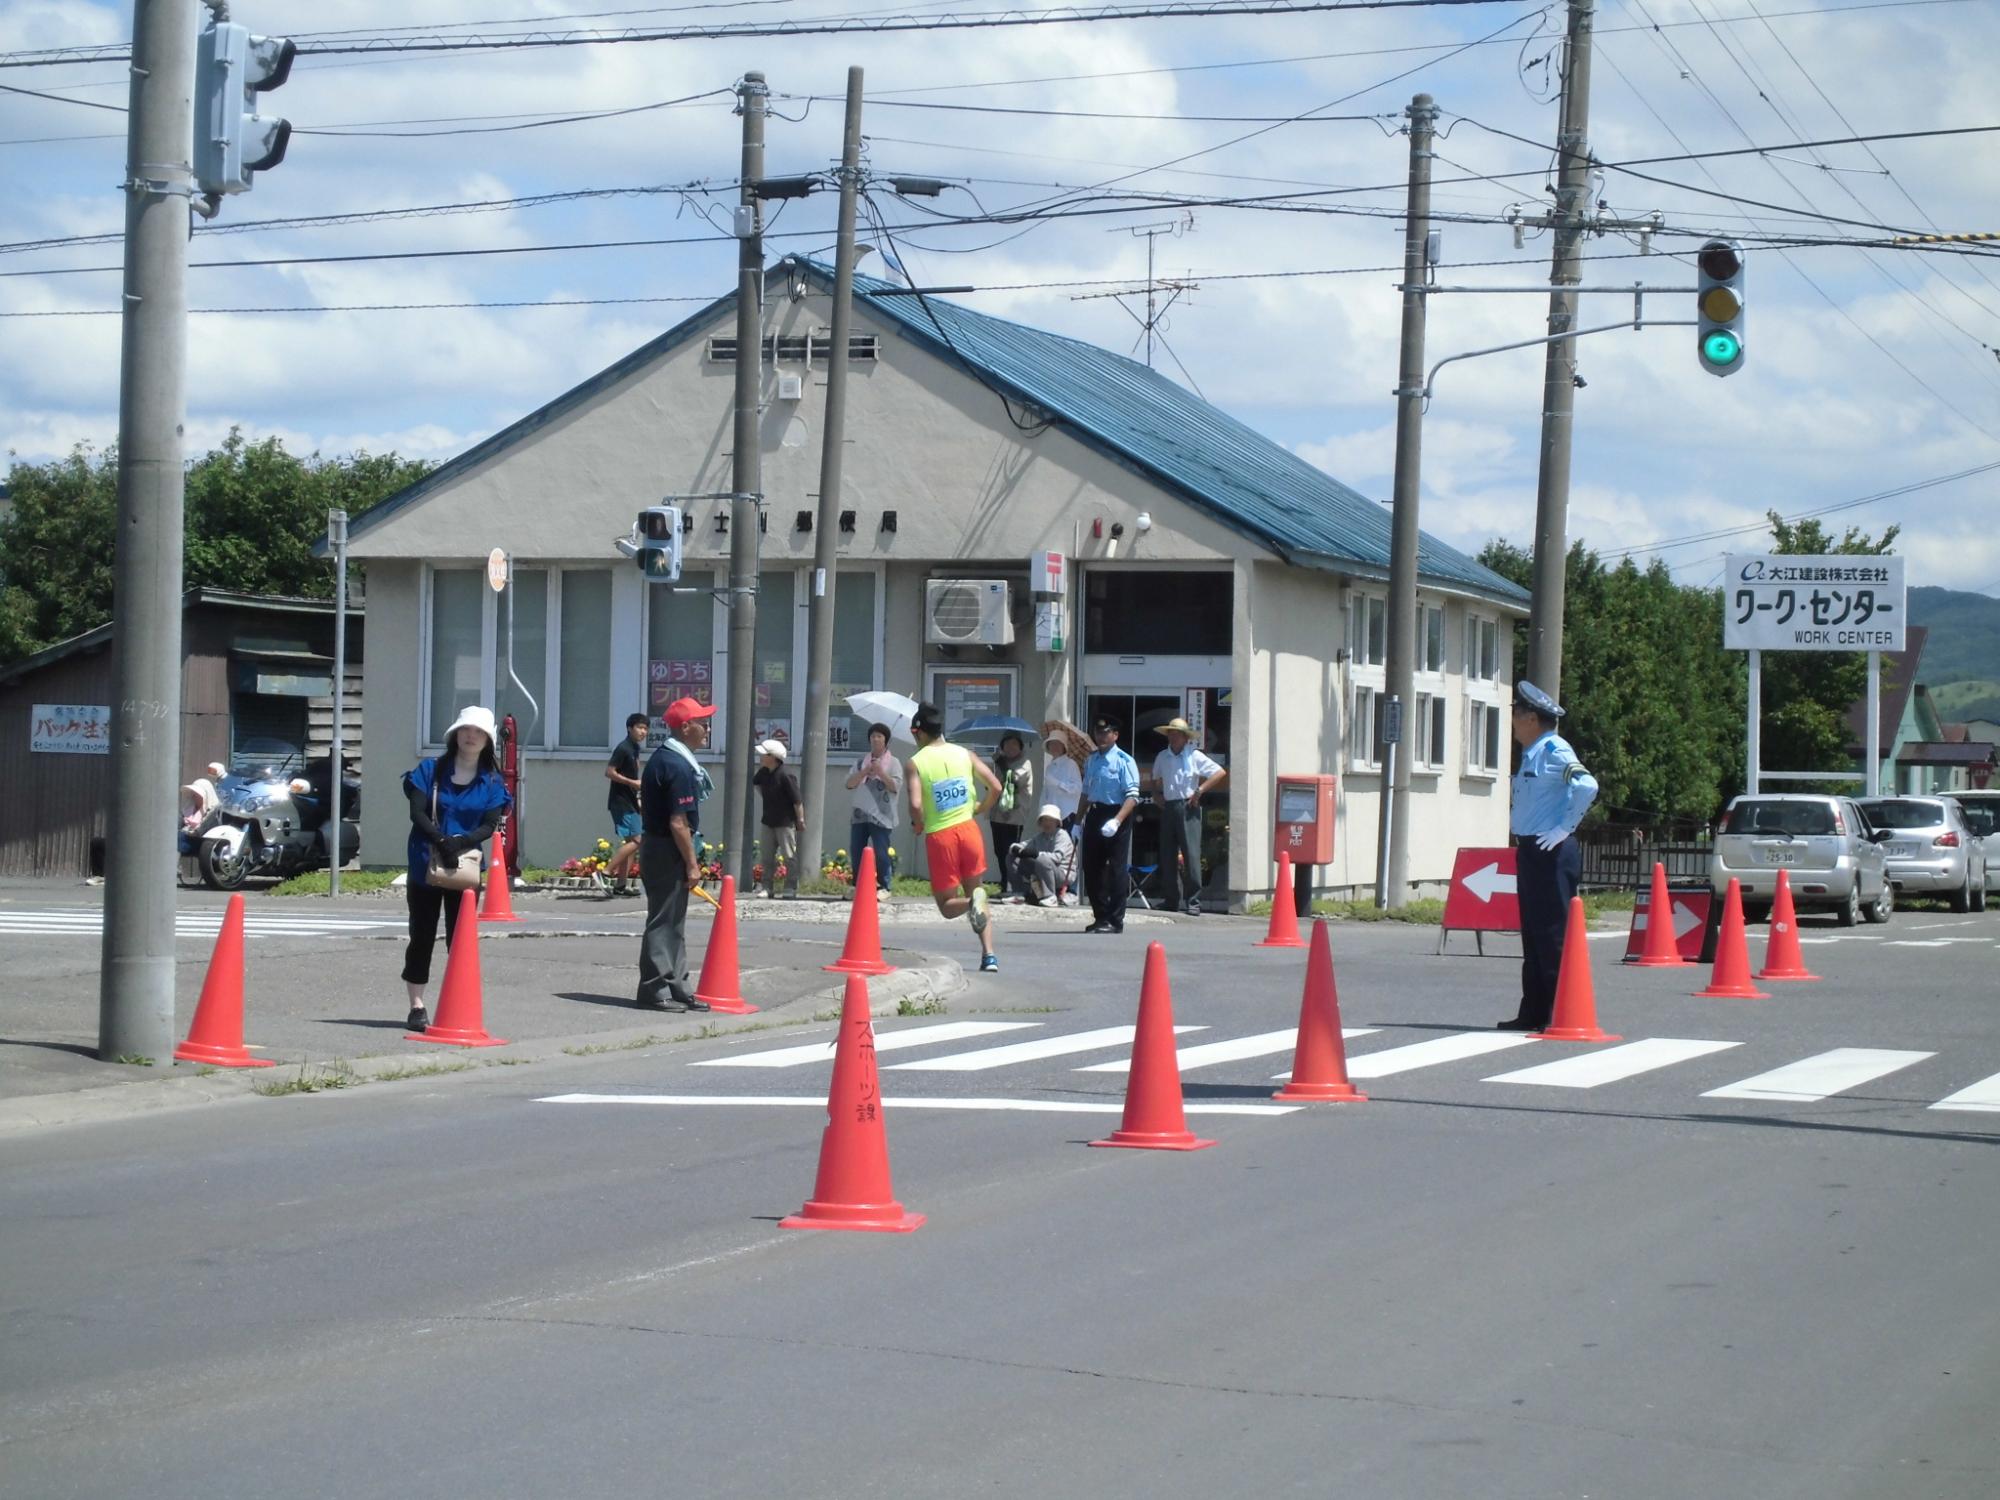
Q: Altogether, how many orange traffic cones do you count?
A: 13